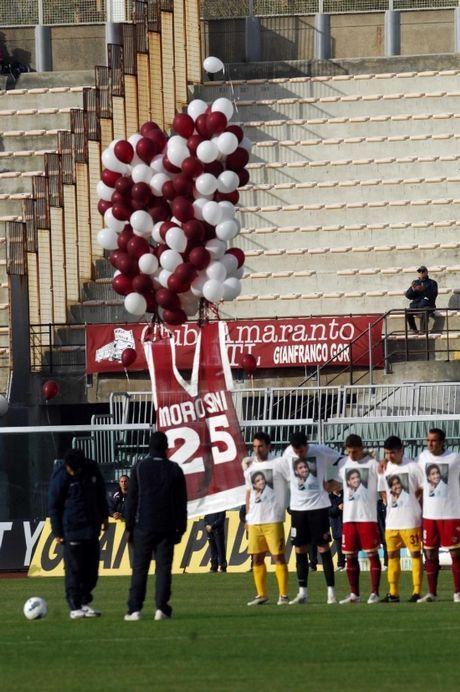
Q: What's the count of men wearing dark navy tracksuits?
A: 2